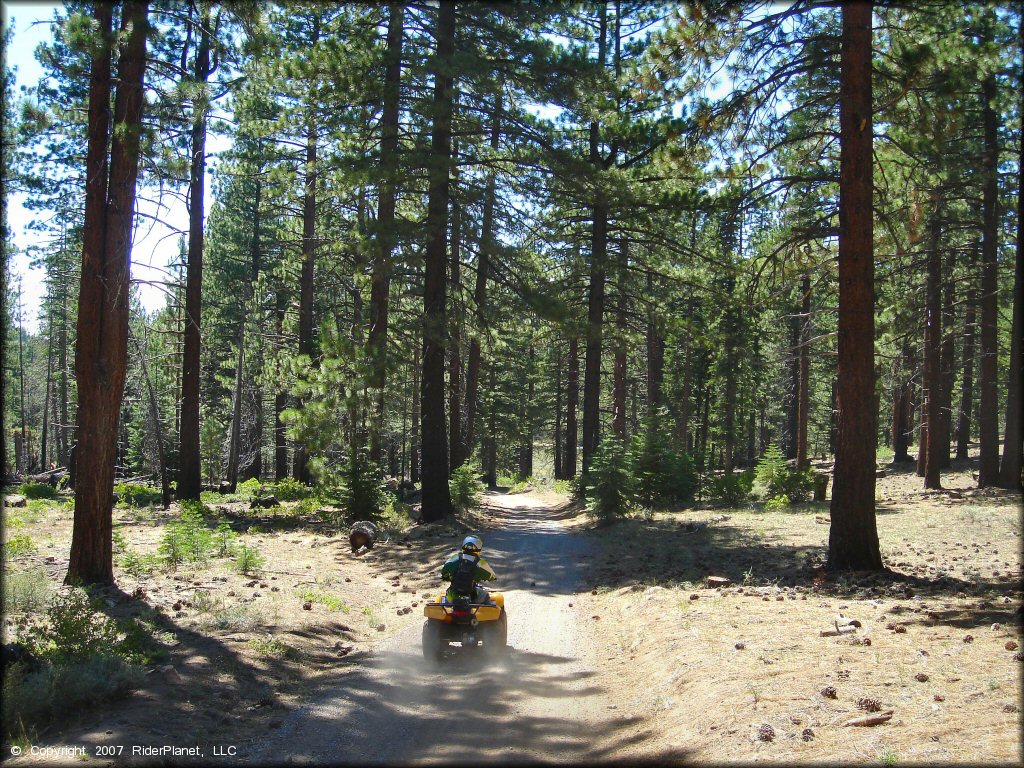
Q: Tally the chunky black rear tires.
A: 2